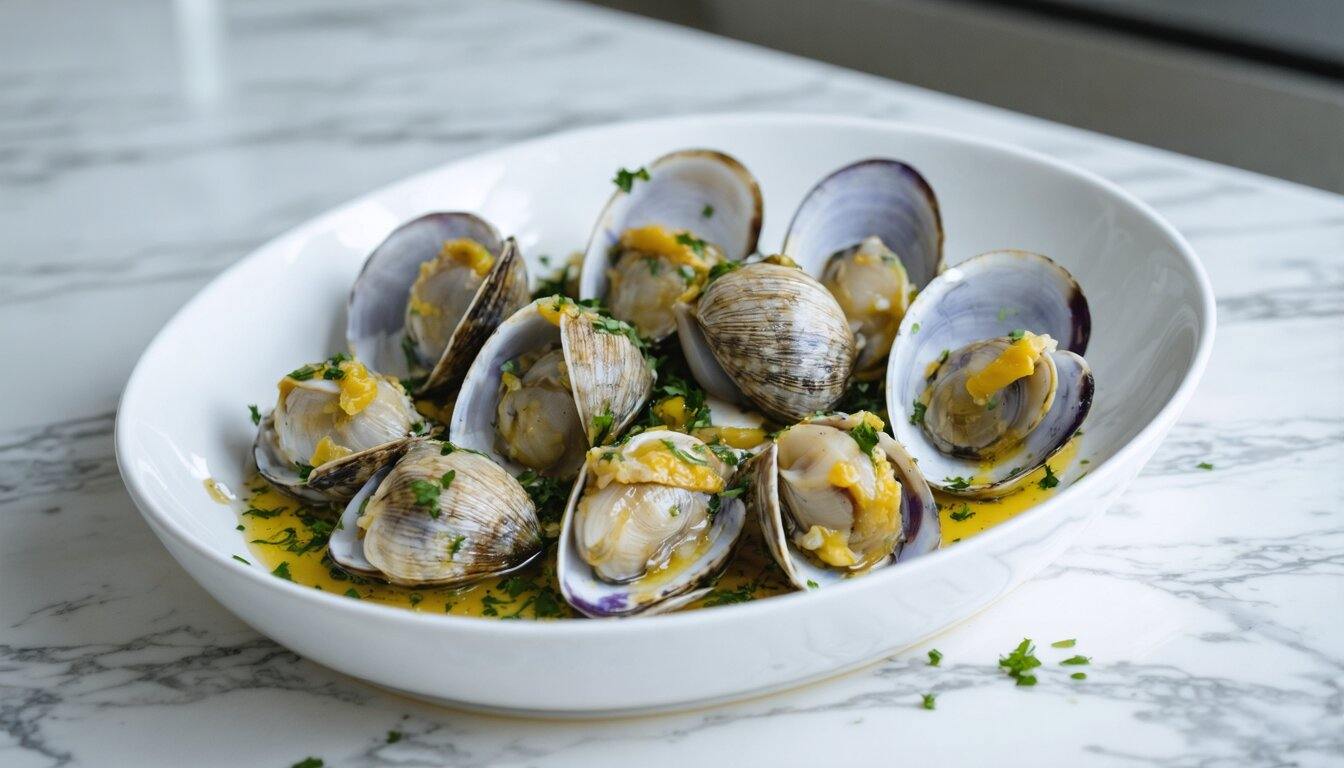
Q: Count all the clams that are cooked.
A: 10